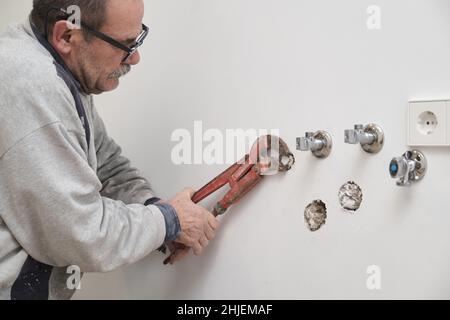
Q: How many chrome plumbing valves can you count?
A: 3